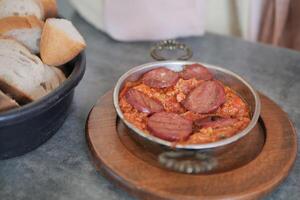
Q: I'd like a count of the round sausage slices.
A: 6